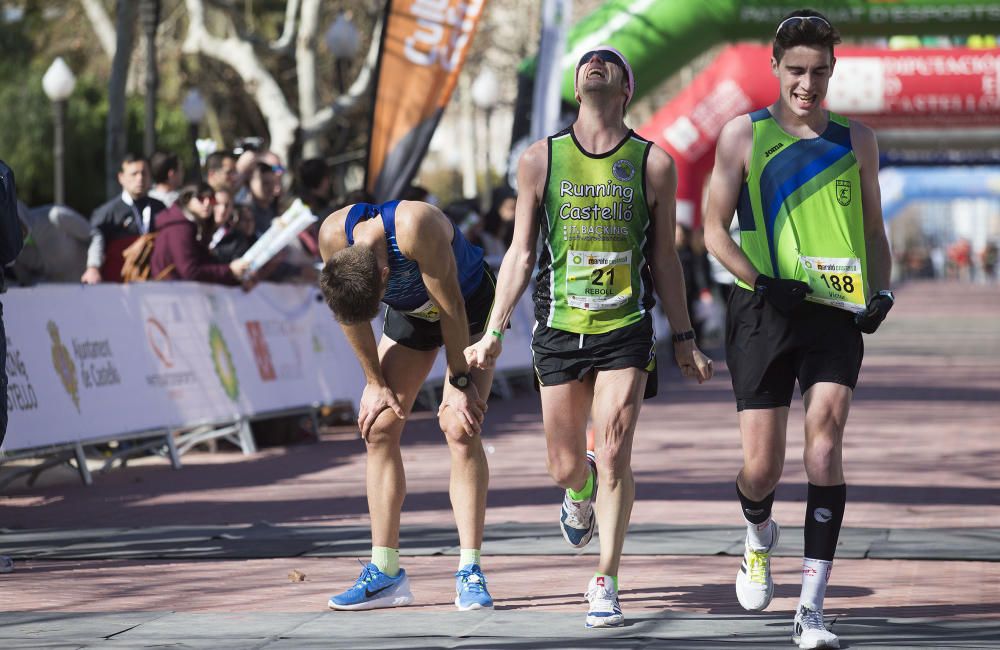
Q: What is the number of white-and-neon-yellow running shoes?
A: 1